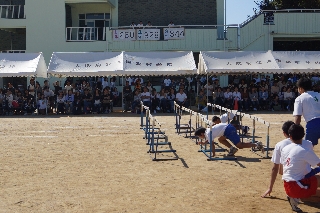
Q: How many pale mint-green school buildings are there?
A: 1